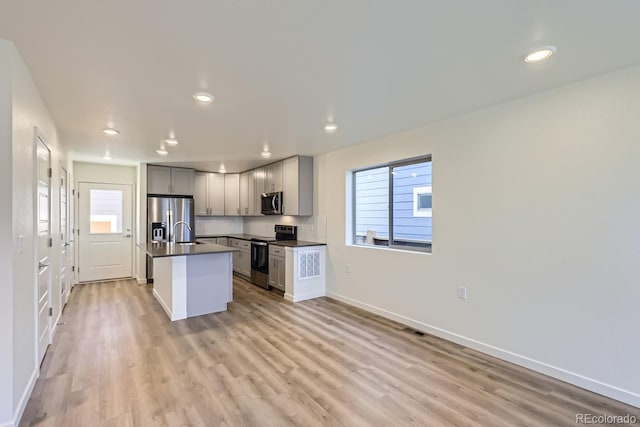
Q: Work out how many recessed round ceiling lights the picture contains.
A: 9